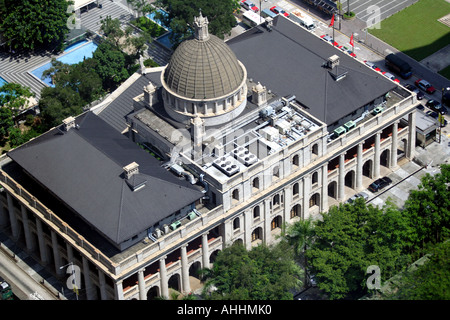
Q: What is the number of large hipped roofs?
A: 2